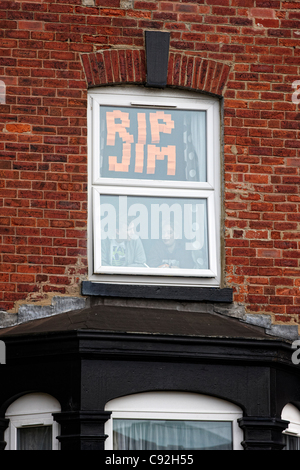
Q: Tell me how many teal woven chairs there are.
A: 0